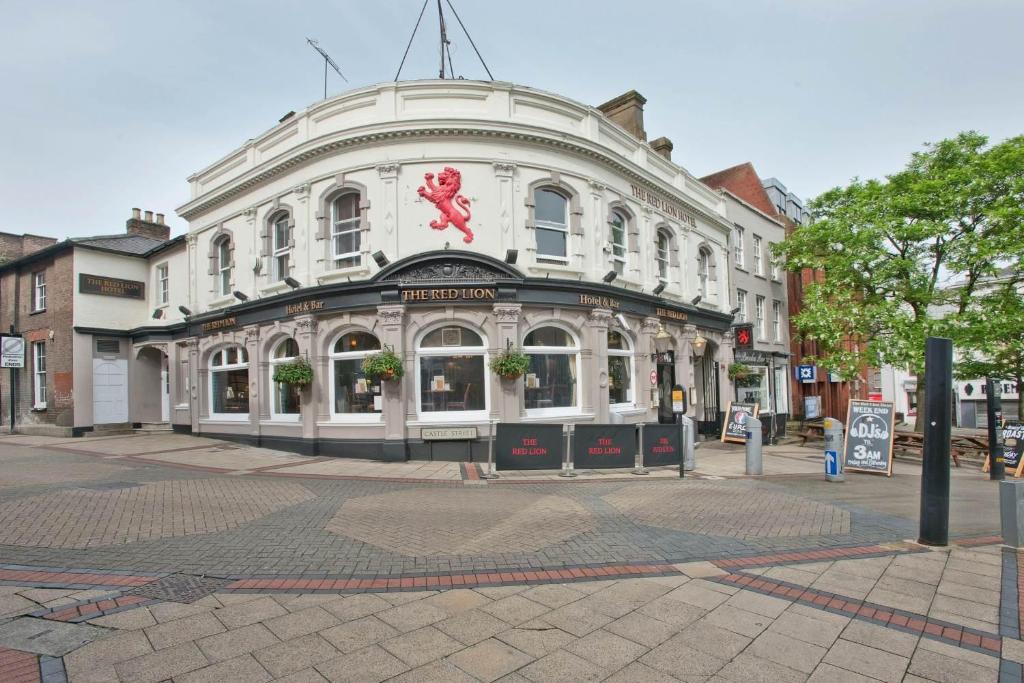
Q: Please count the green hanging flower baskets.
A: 4